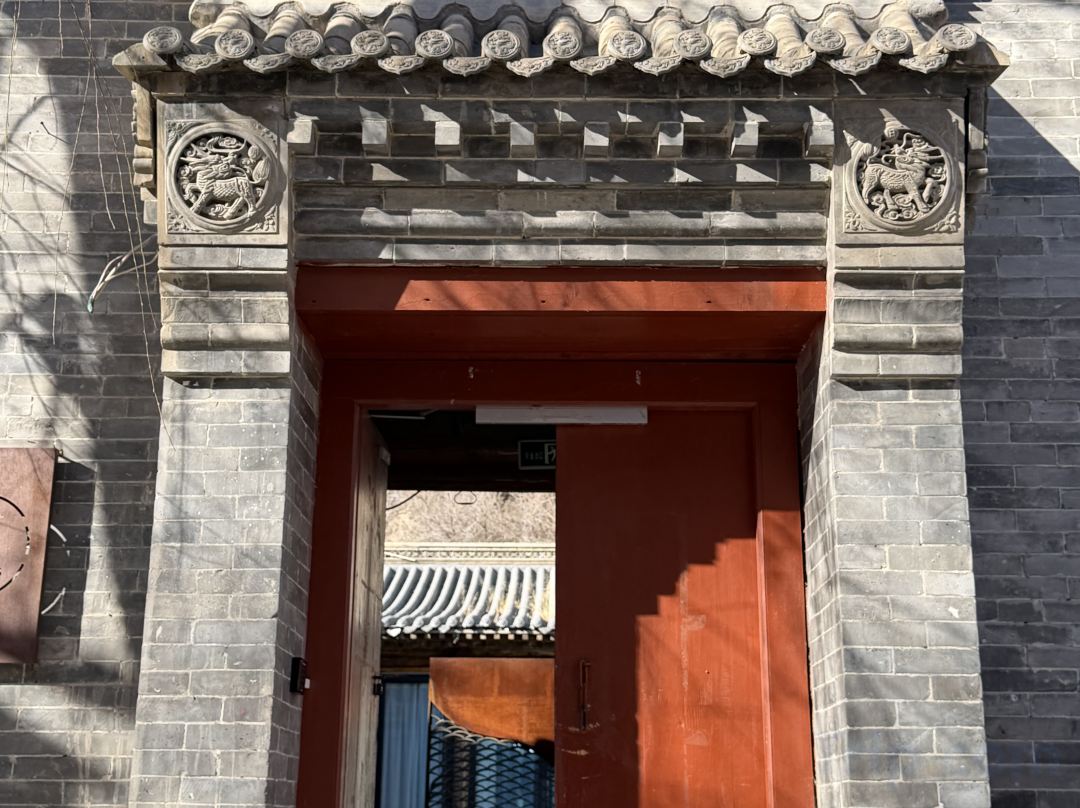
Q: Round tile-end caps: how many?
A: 13